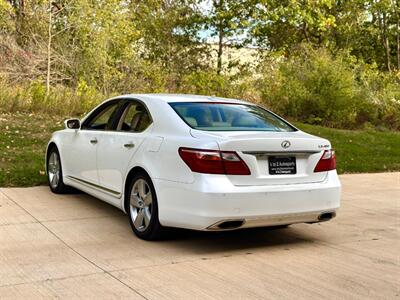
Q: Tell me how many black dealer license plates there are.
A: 1